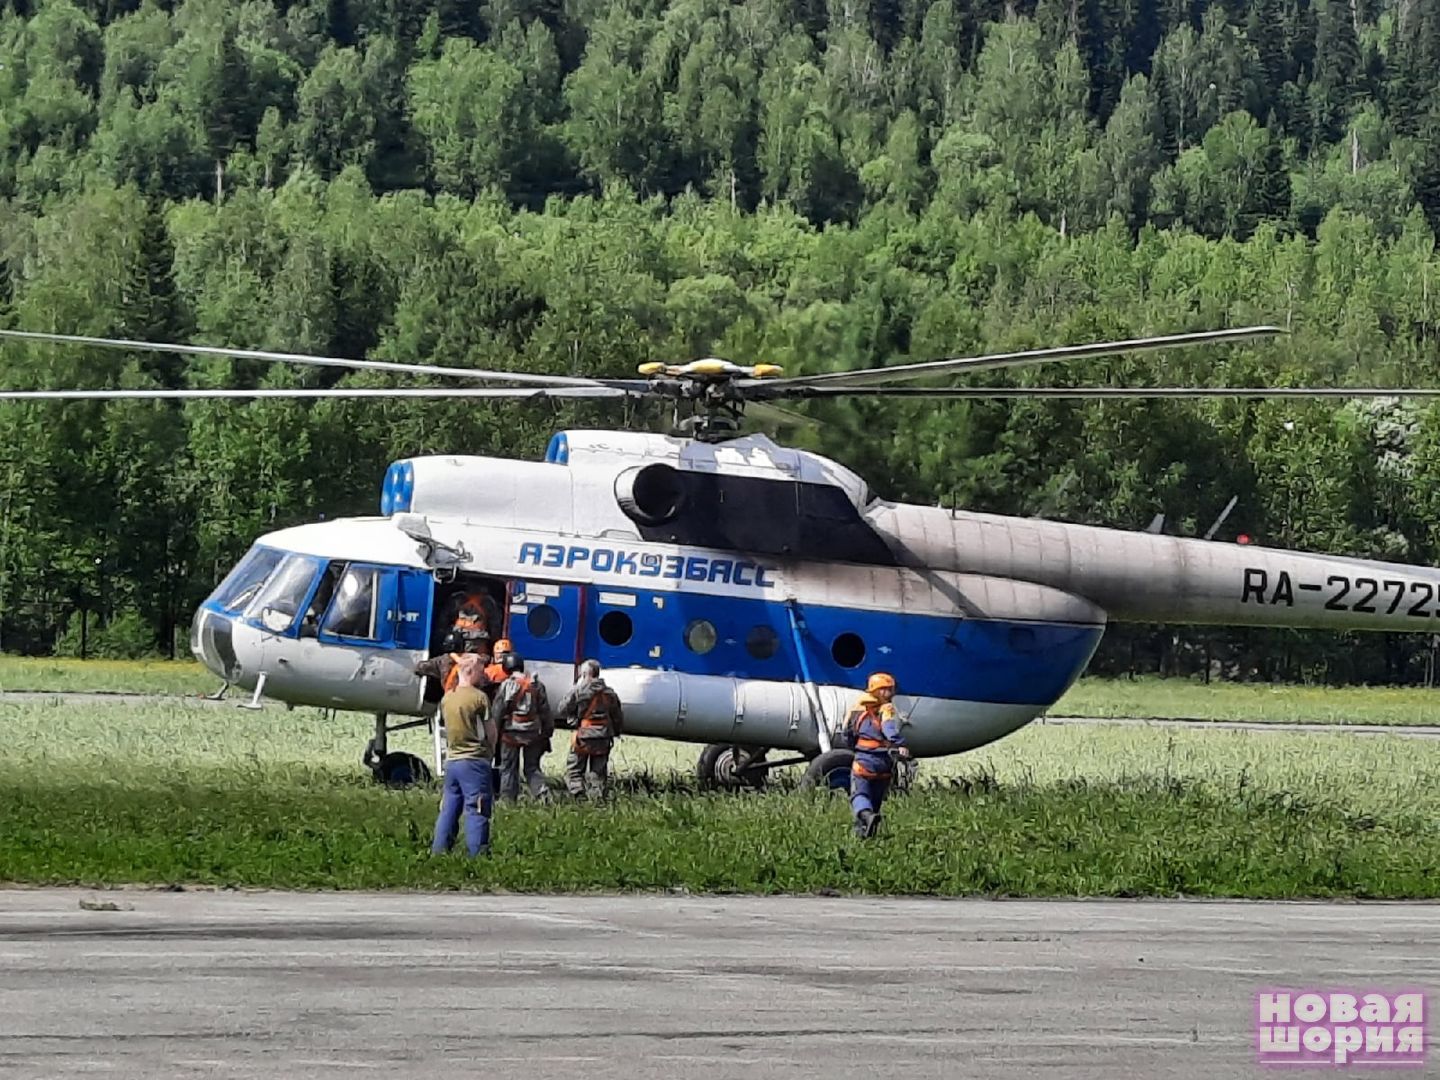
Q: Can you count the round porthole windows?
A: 5